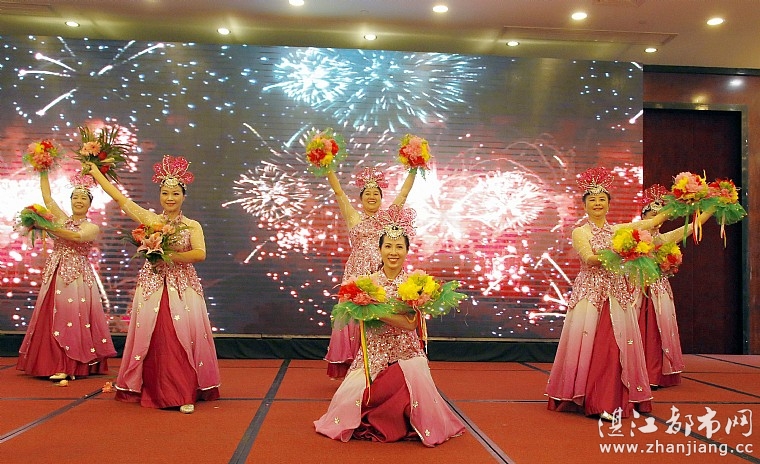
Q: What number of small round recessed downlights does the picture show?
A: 9